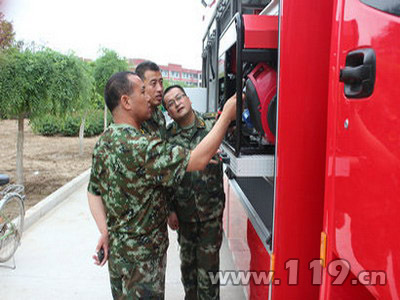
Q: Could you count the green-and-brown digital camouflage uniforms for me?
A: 3